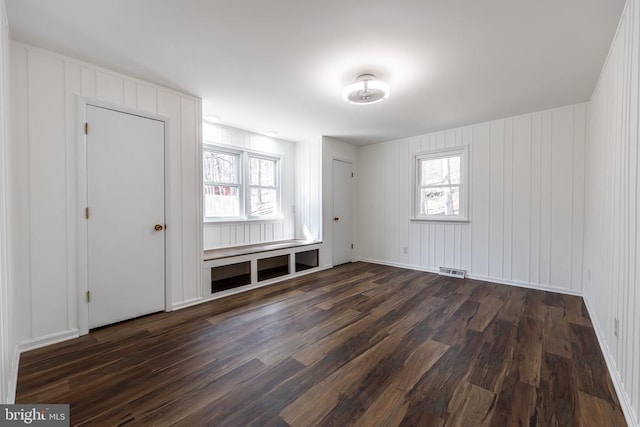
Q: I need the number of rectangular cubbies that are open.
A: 3